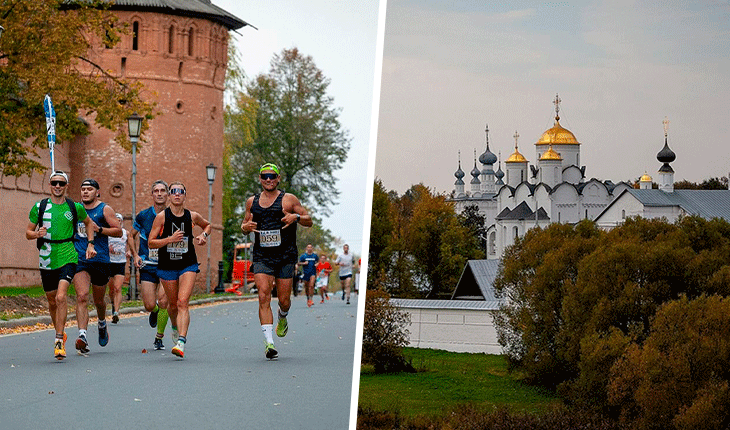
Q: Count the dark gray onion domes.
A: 5